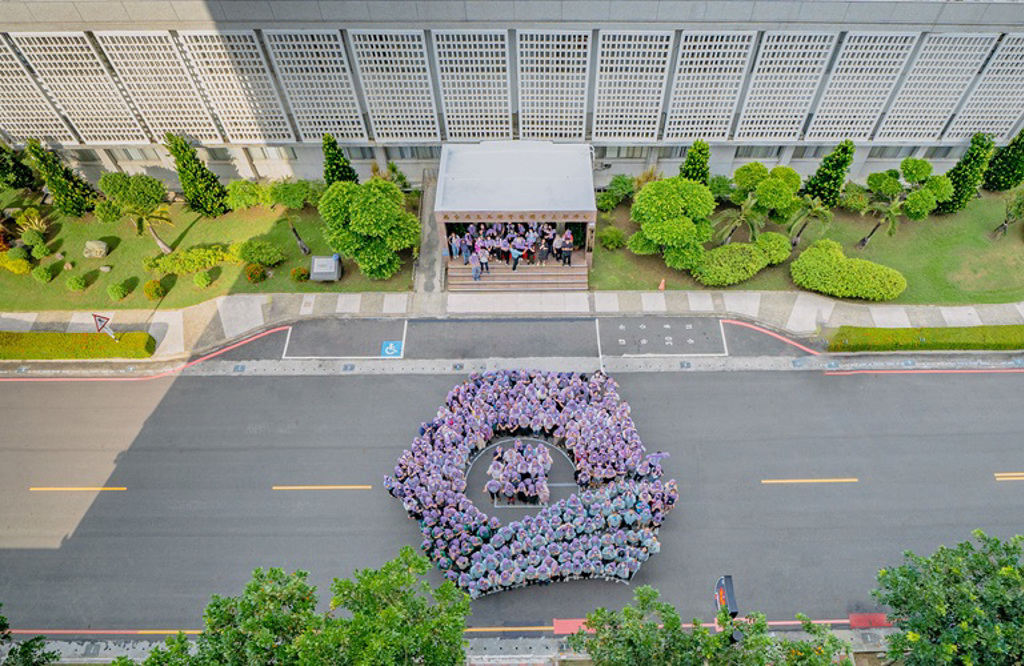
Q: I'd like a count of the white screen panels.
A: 14